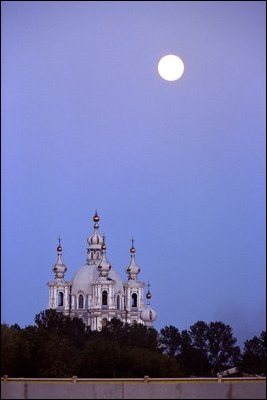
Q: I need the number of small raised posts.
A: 4